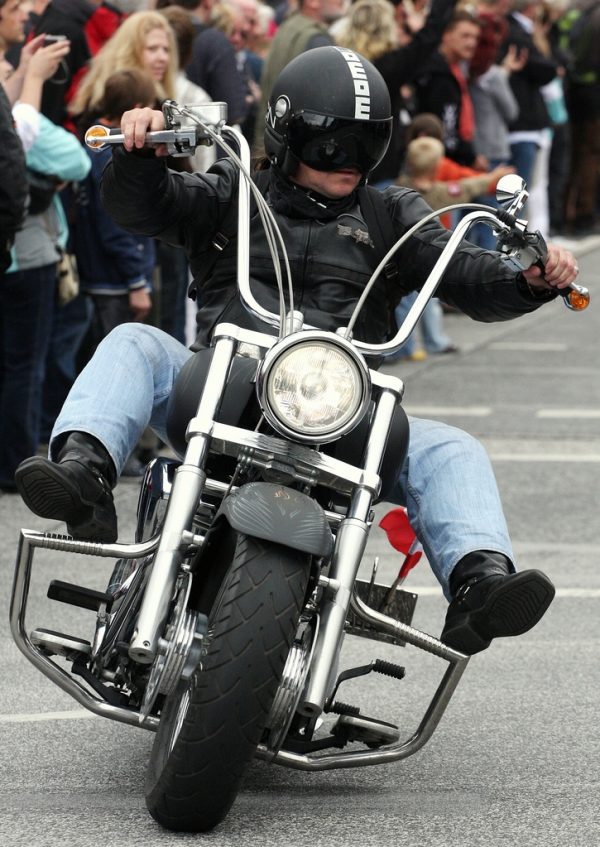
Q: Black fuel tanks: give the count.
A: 1